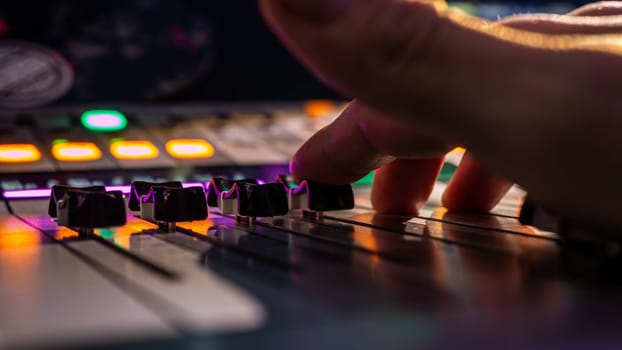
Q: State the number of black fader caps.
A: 4